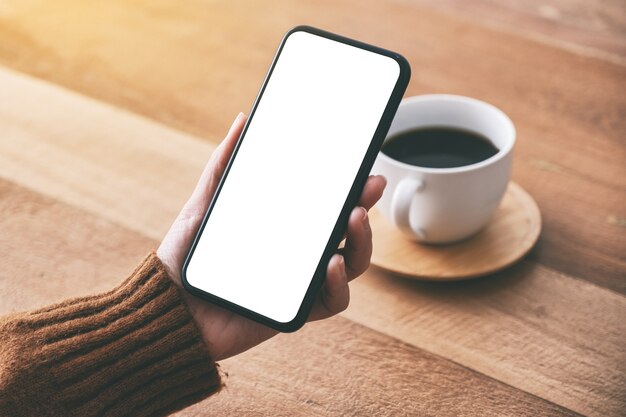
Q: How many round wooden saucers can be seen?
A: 1